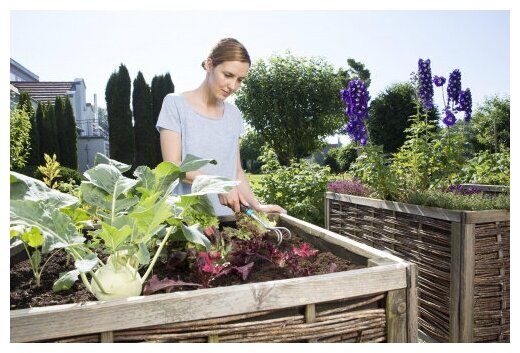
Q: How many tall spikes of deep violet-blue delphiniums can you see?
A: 4